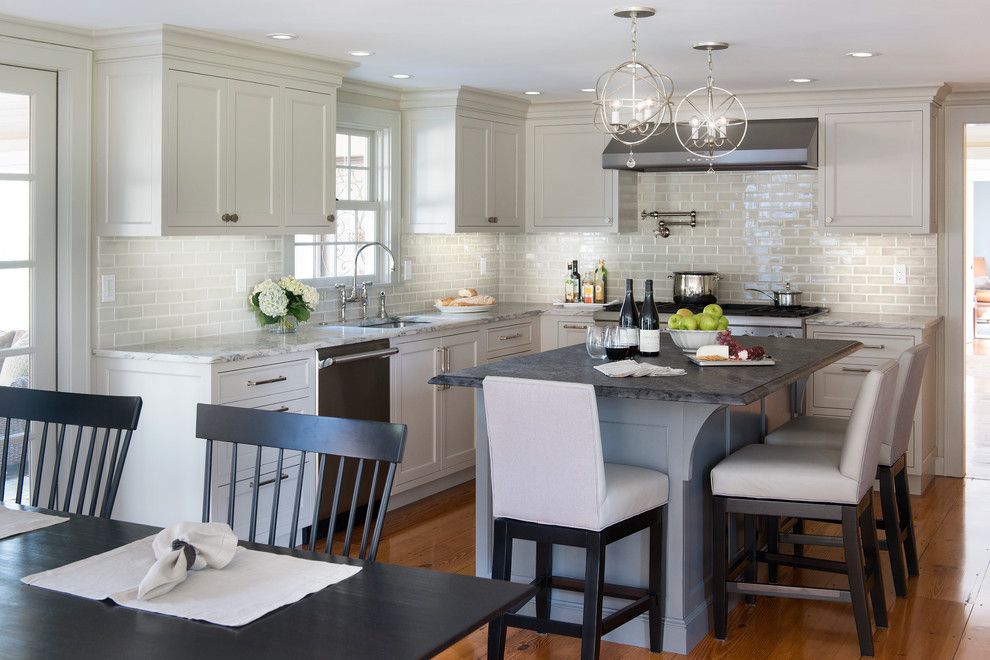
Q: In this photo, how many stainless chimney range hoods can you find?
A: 1